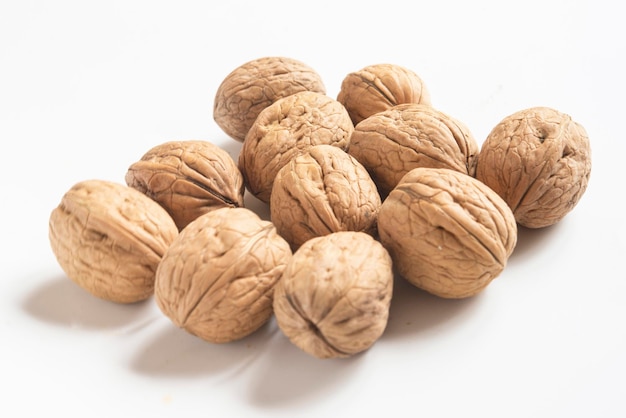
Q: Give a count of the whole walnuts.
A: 11